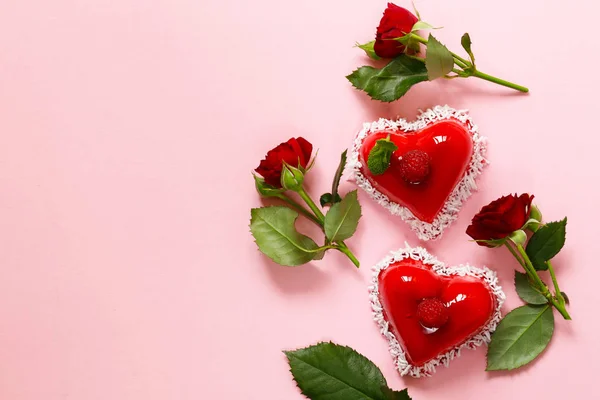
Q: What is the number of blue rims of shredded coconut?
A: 0